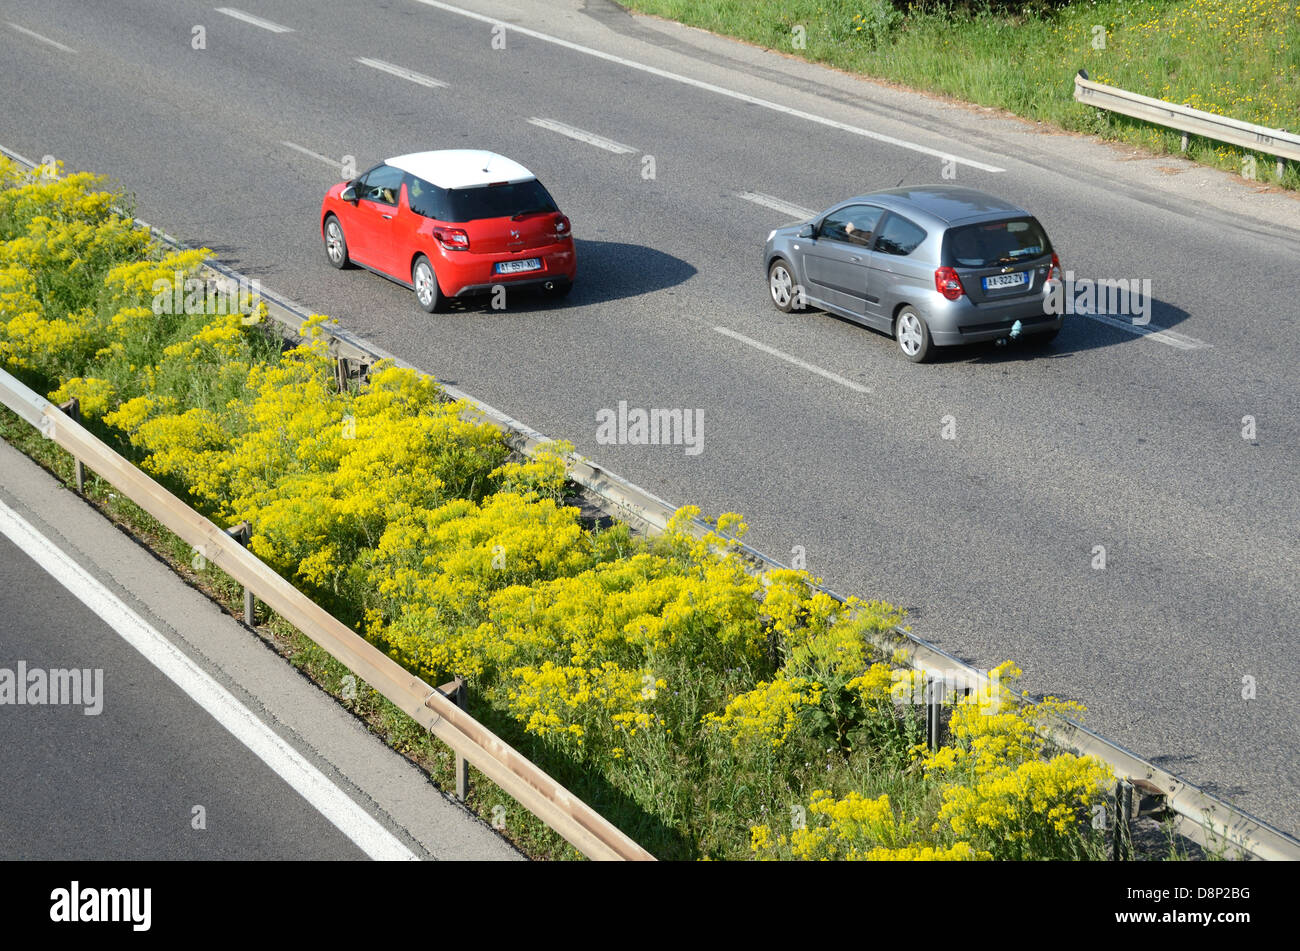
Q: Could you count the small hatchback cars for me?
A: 2